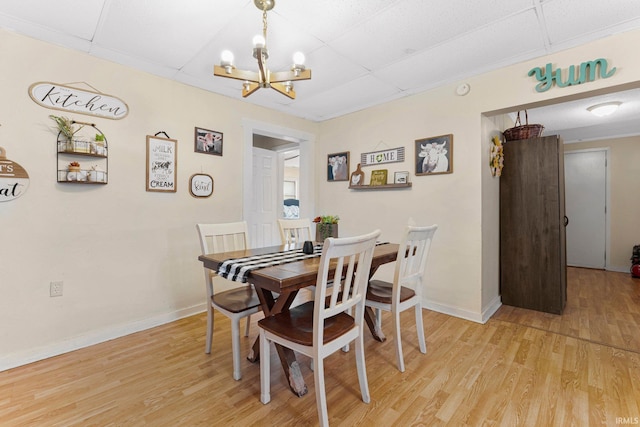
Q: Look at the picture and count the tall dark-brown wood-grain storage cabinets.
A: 1